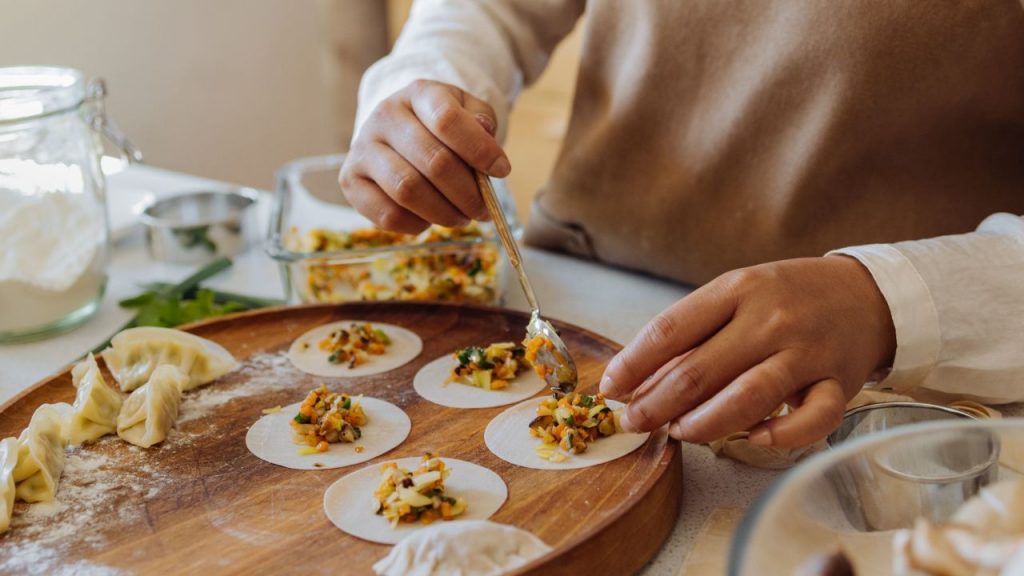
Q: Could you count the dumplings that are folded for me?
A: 6